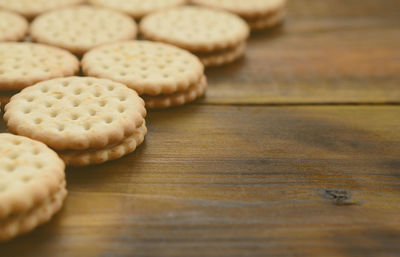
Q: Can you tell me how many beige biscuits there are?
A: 10